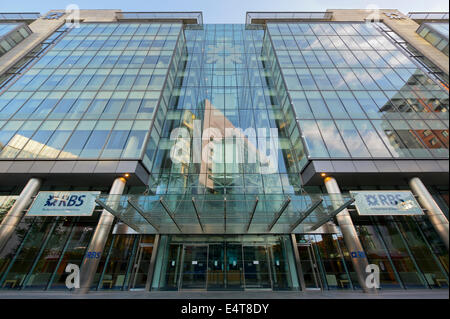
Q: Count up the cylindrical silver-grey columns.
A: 4